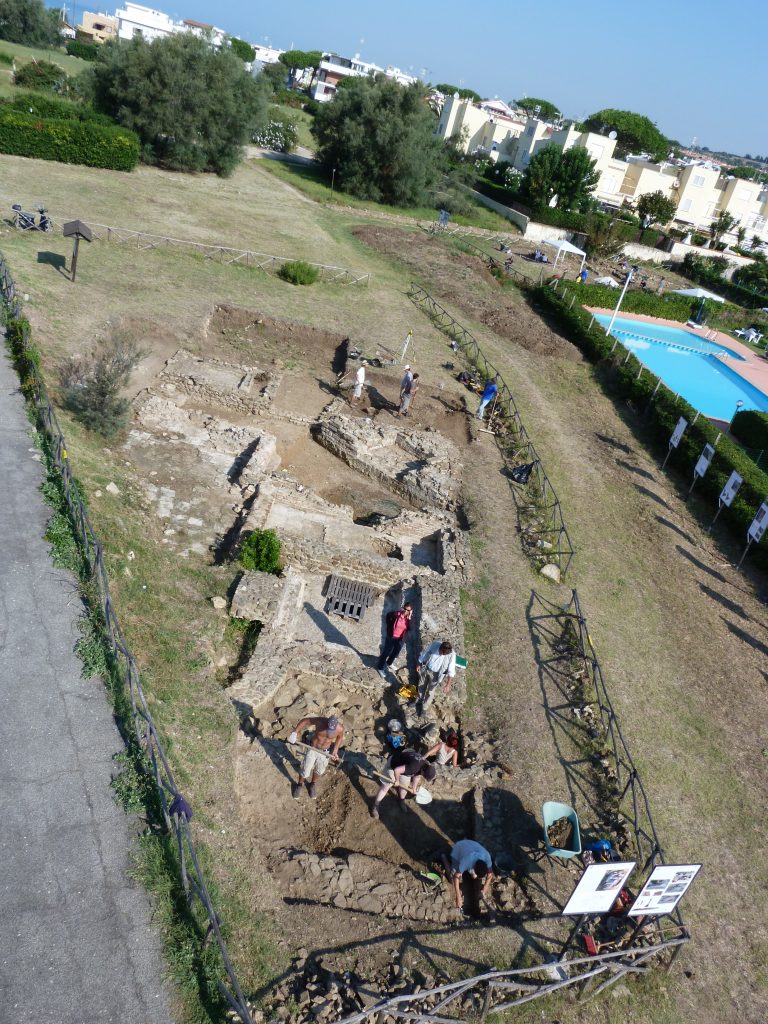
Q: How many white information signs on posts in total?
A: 6